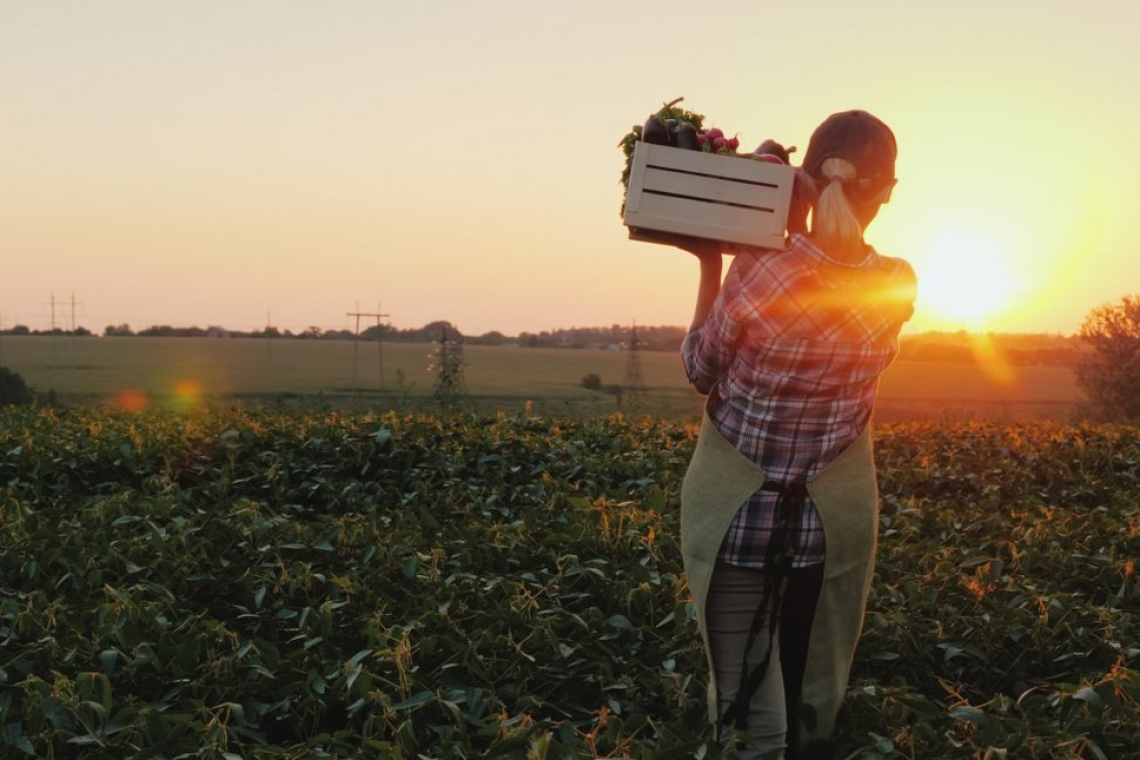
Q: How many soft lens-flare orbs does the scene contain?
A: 2